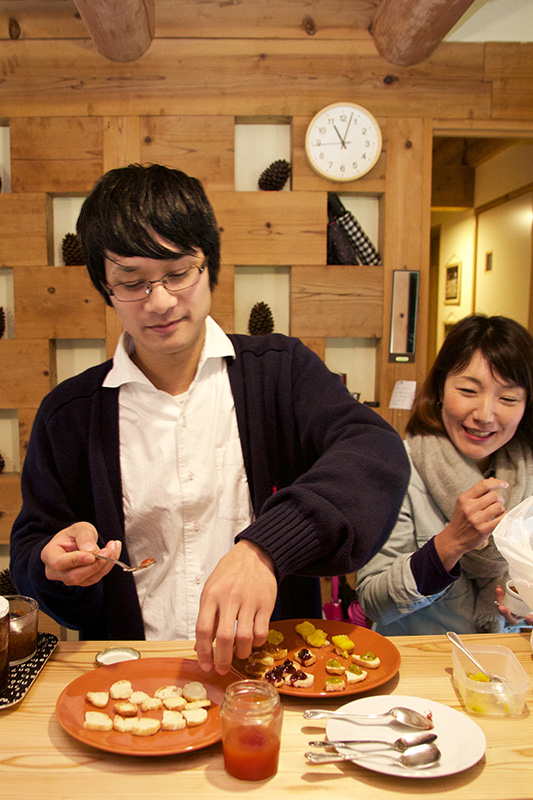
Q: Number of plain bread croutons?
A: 14